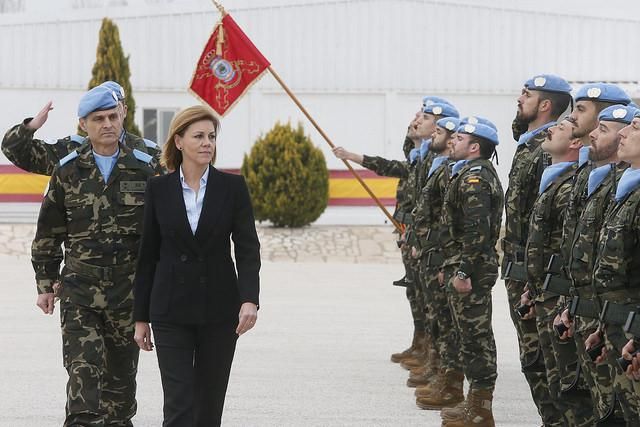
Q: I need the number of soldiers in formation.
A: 10